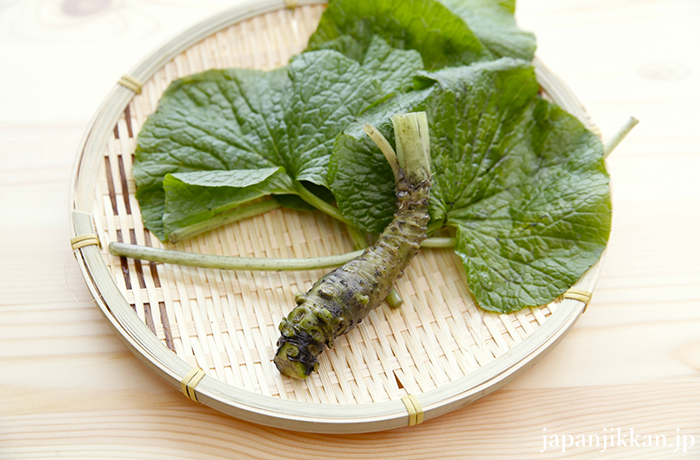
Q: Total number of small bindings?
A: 6